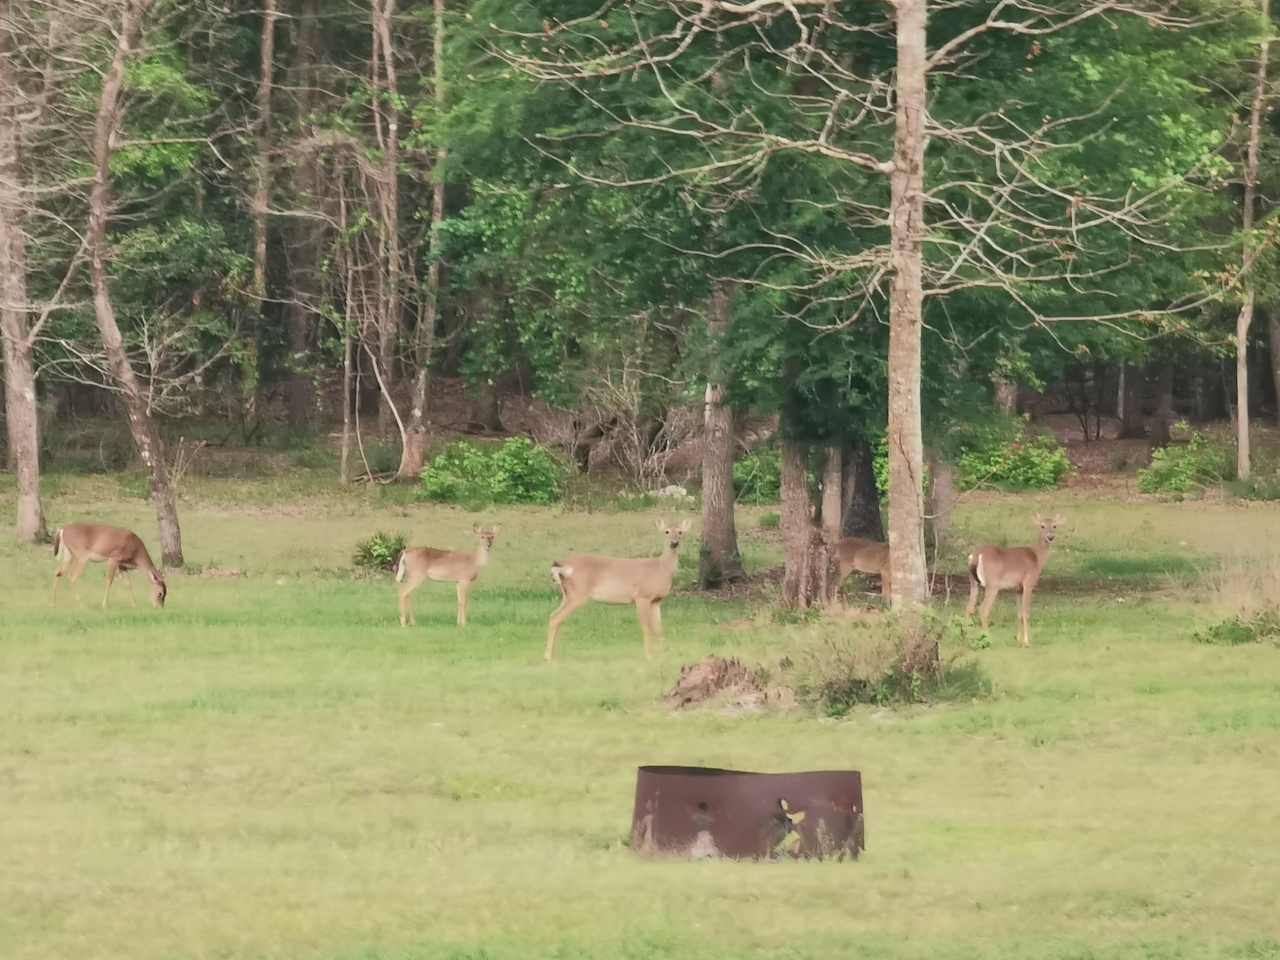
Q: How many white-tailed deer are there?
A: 5